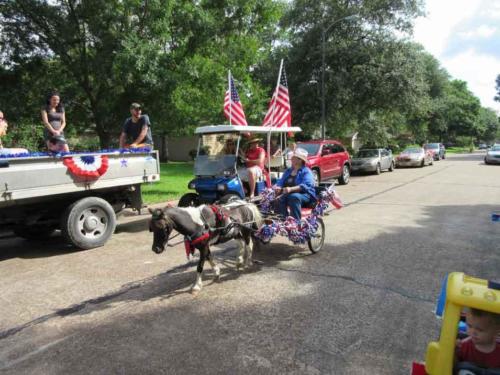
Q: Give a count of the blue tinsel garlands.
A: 1